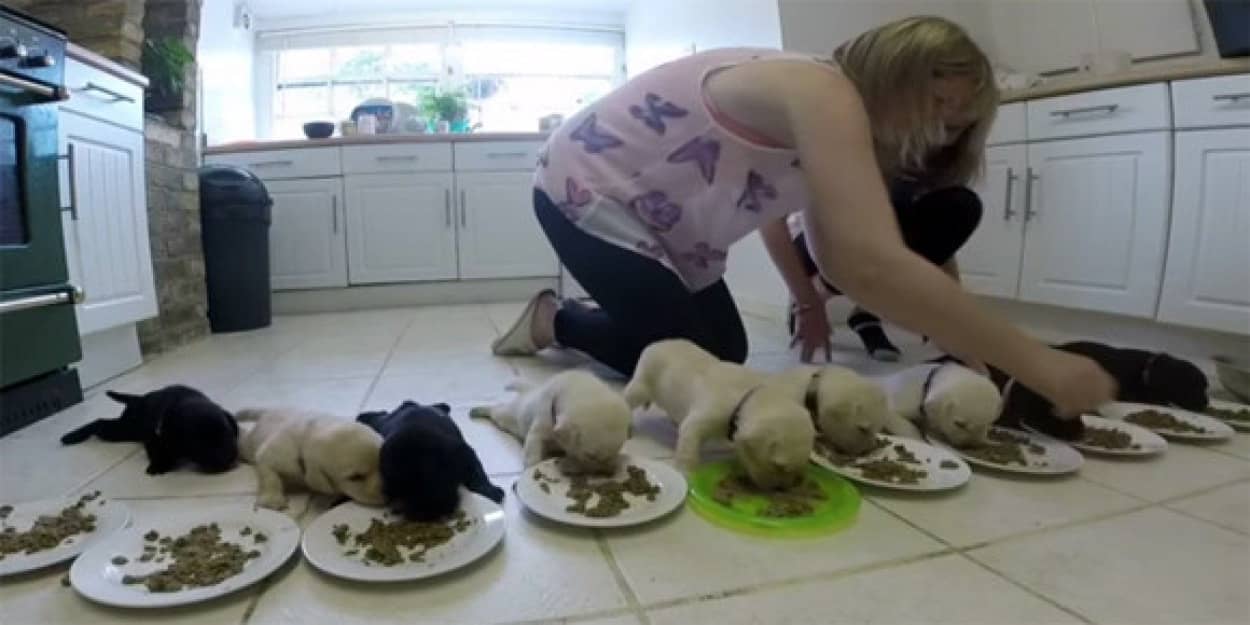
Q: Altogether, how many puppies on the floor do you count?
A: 9